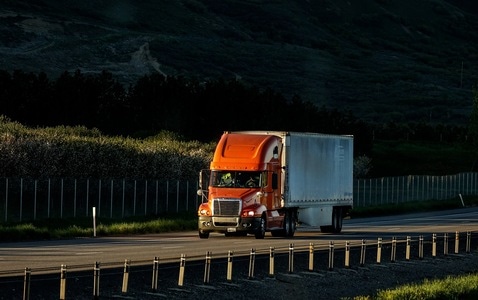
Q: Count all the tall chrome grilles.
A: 1